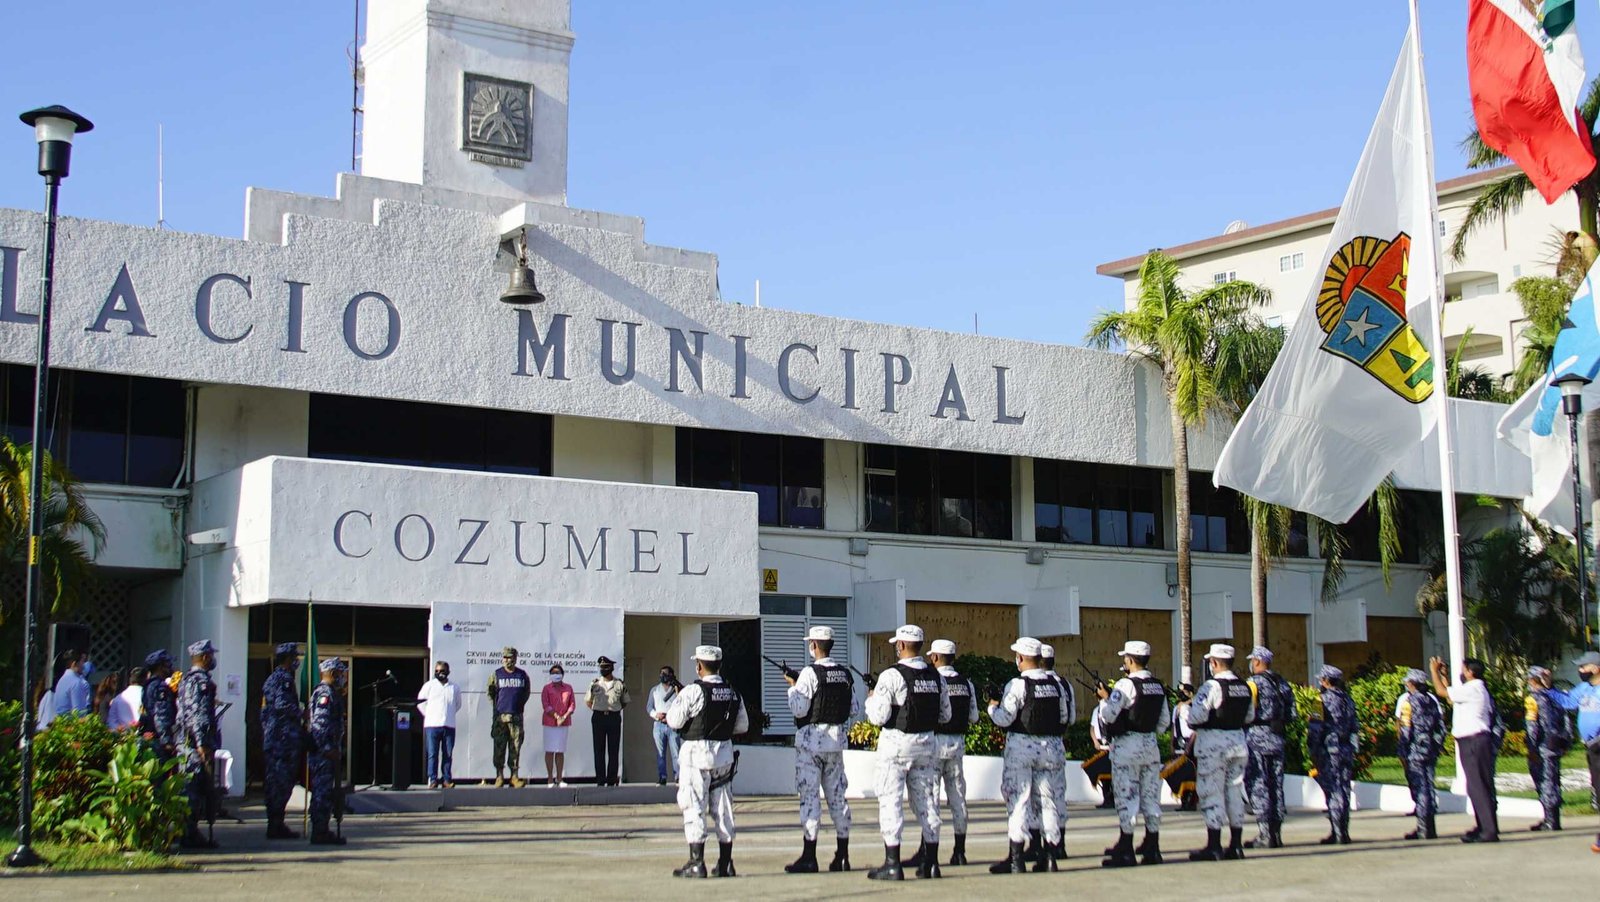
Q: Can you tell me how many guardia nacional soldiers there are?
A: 8